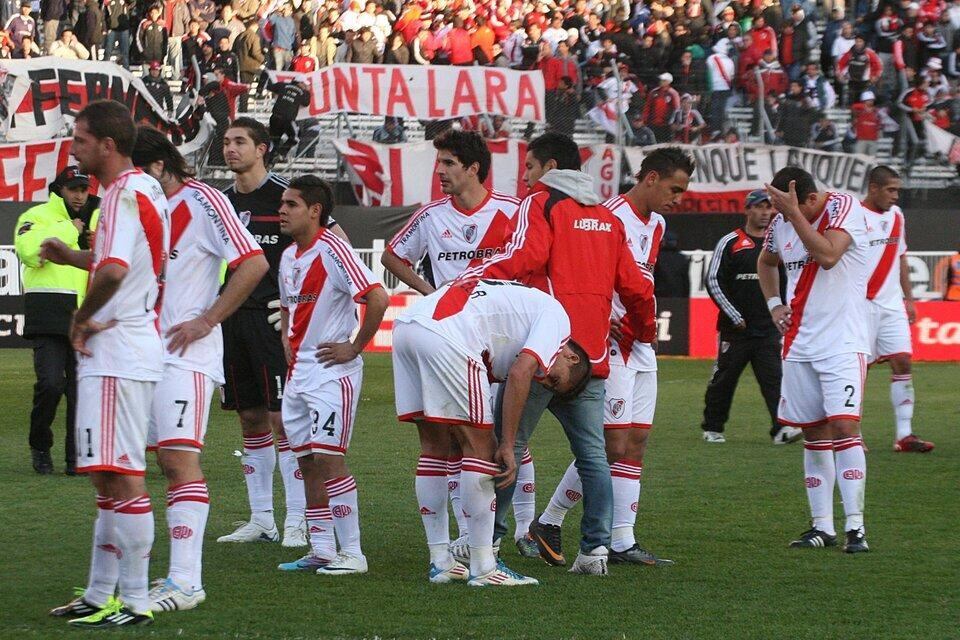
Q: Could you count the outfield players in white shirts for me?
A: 8